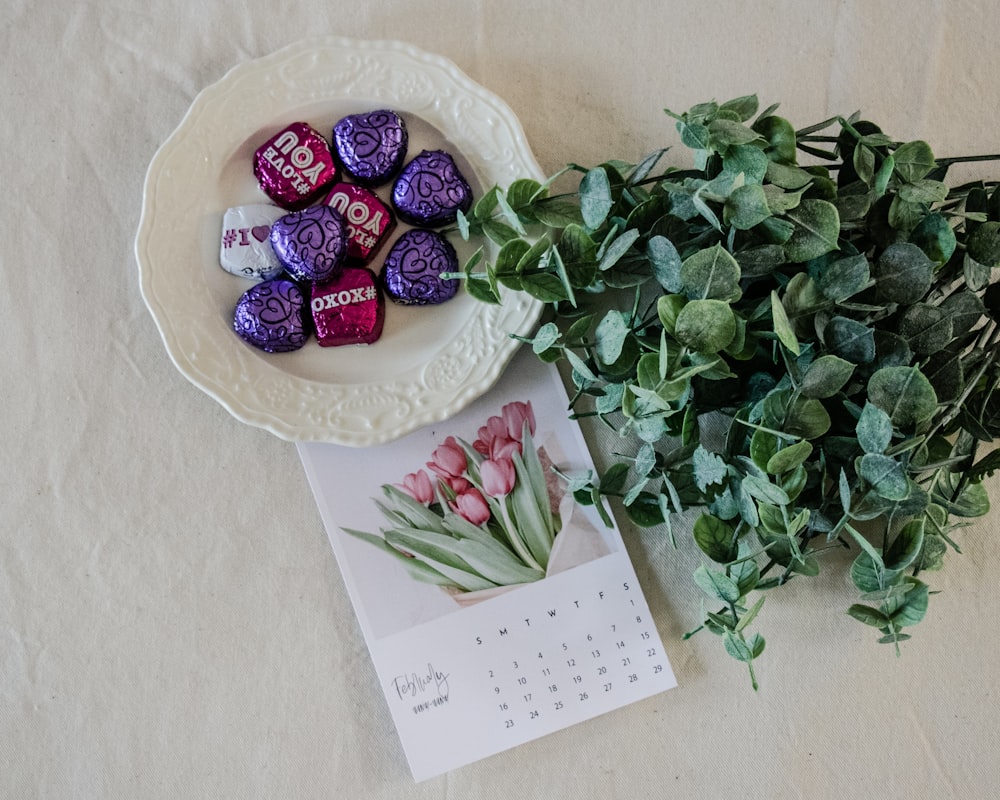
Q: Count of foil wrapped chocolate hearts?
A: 5